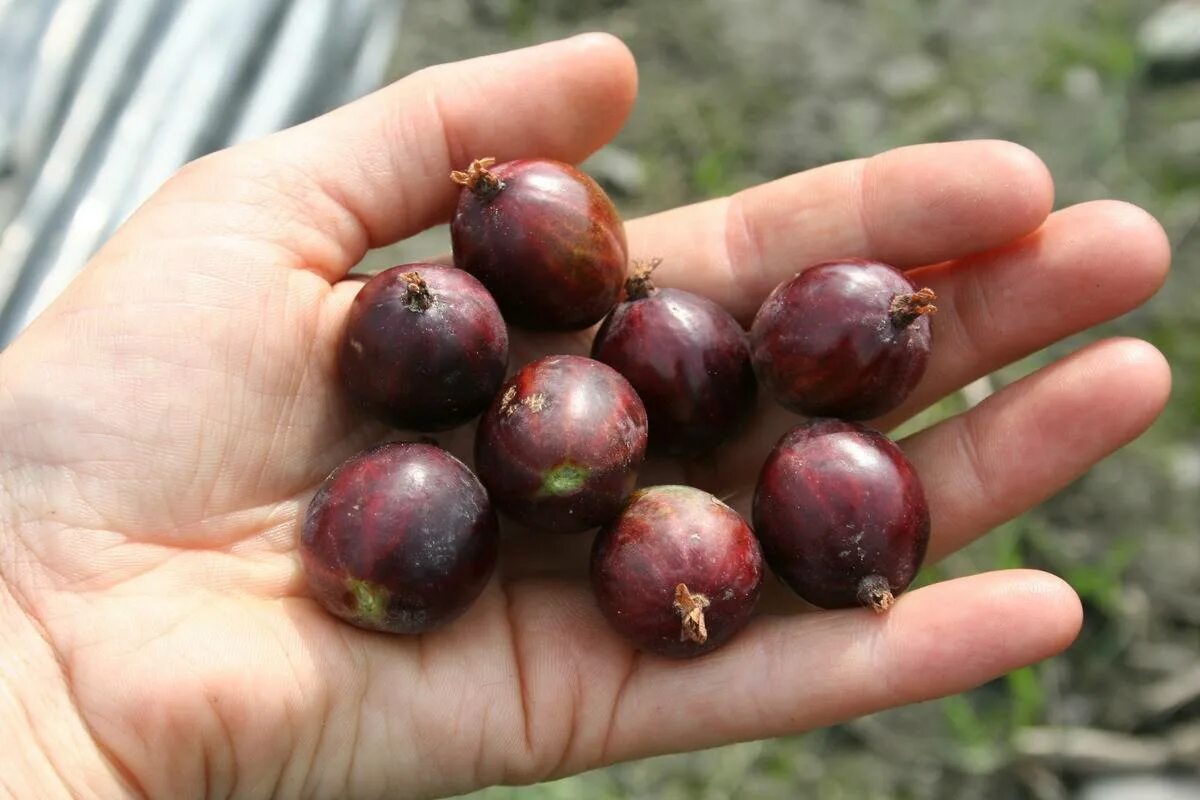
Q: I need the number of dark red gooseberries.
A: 8